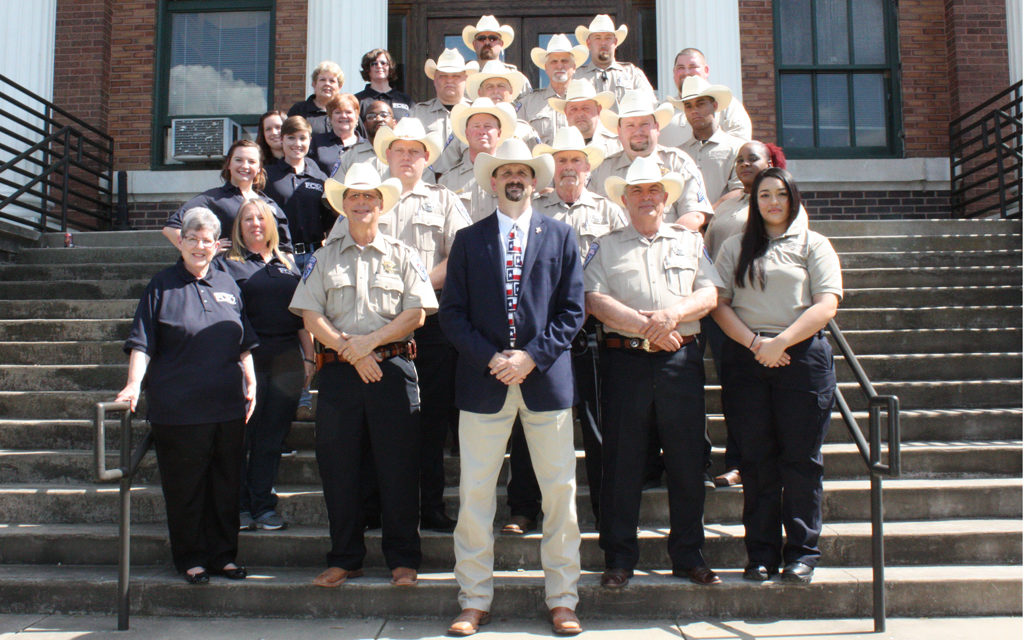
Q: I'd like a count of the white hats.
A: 14